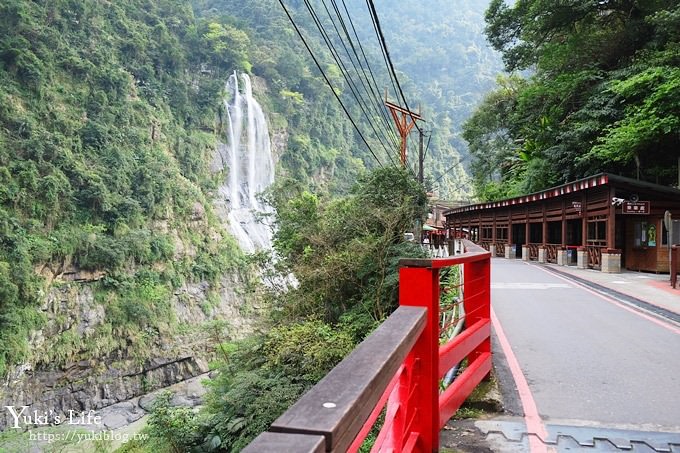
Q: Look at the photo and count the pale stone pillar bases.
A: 7